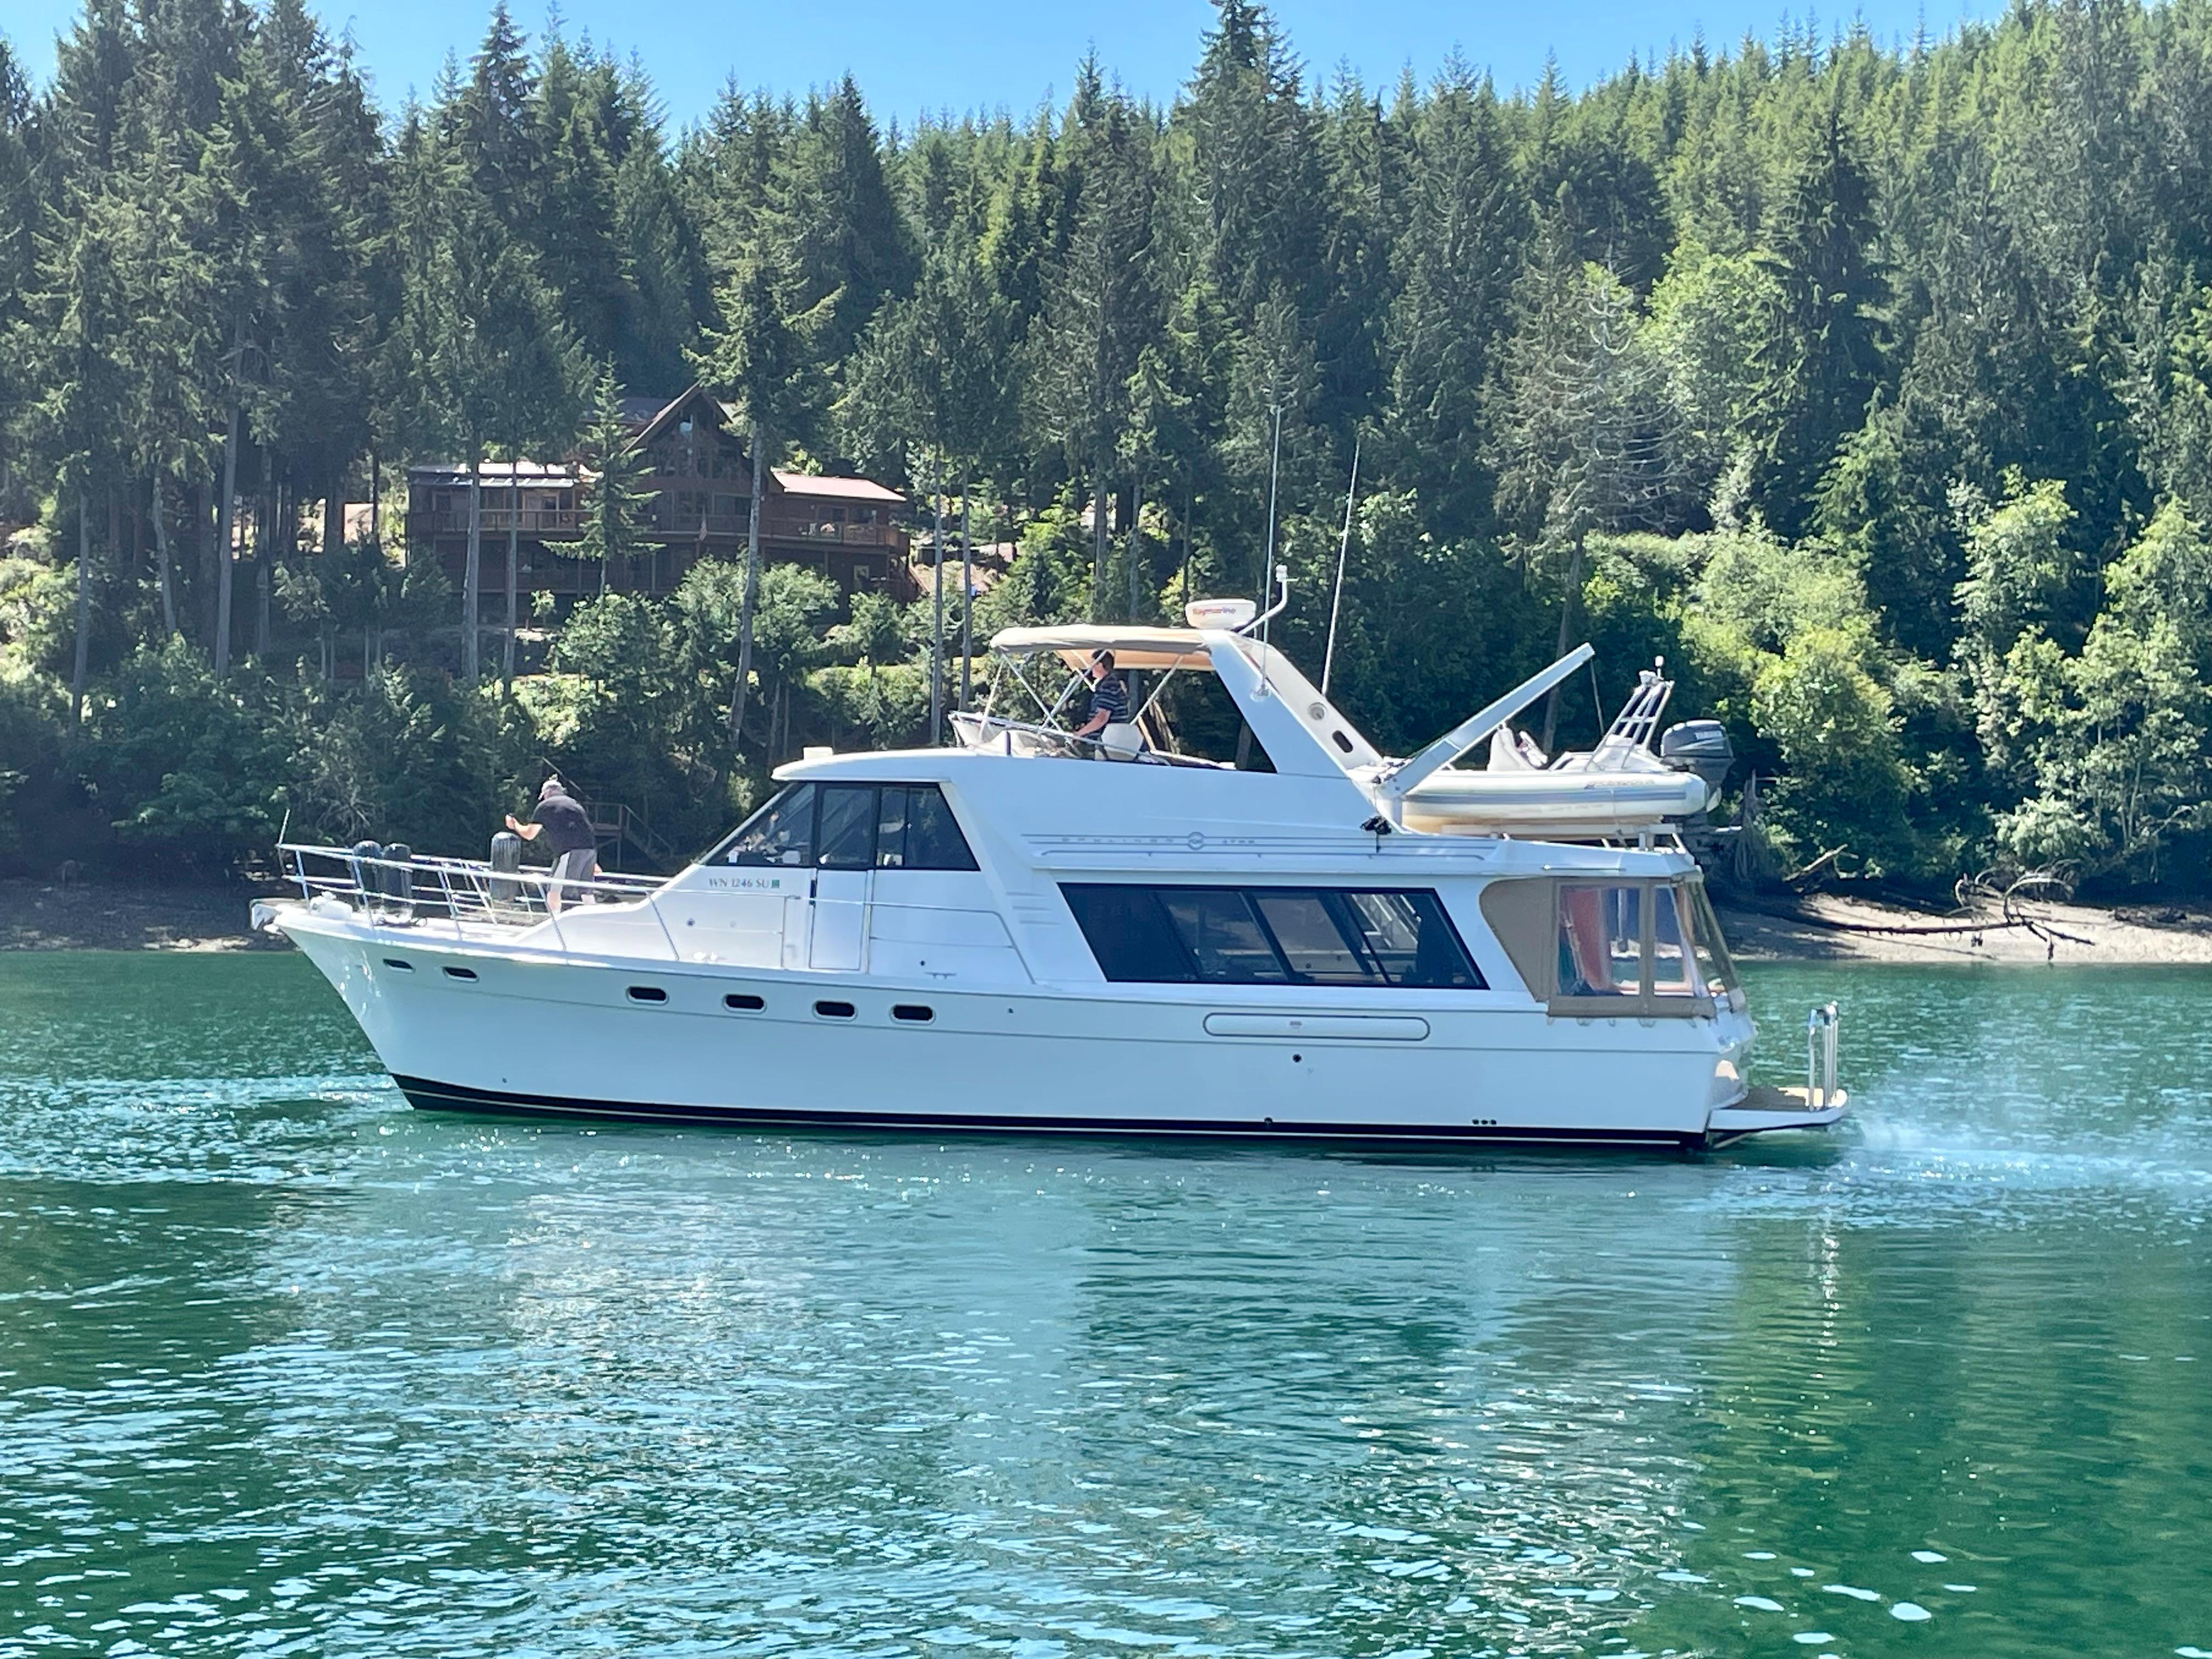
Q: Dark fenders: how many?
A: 3